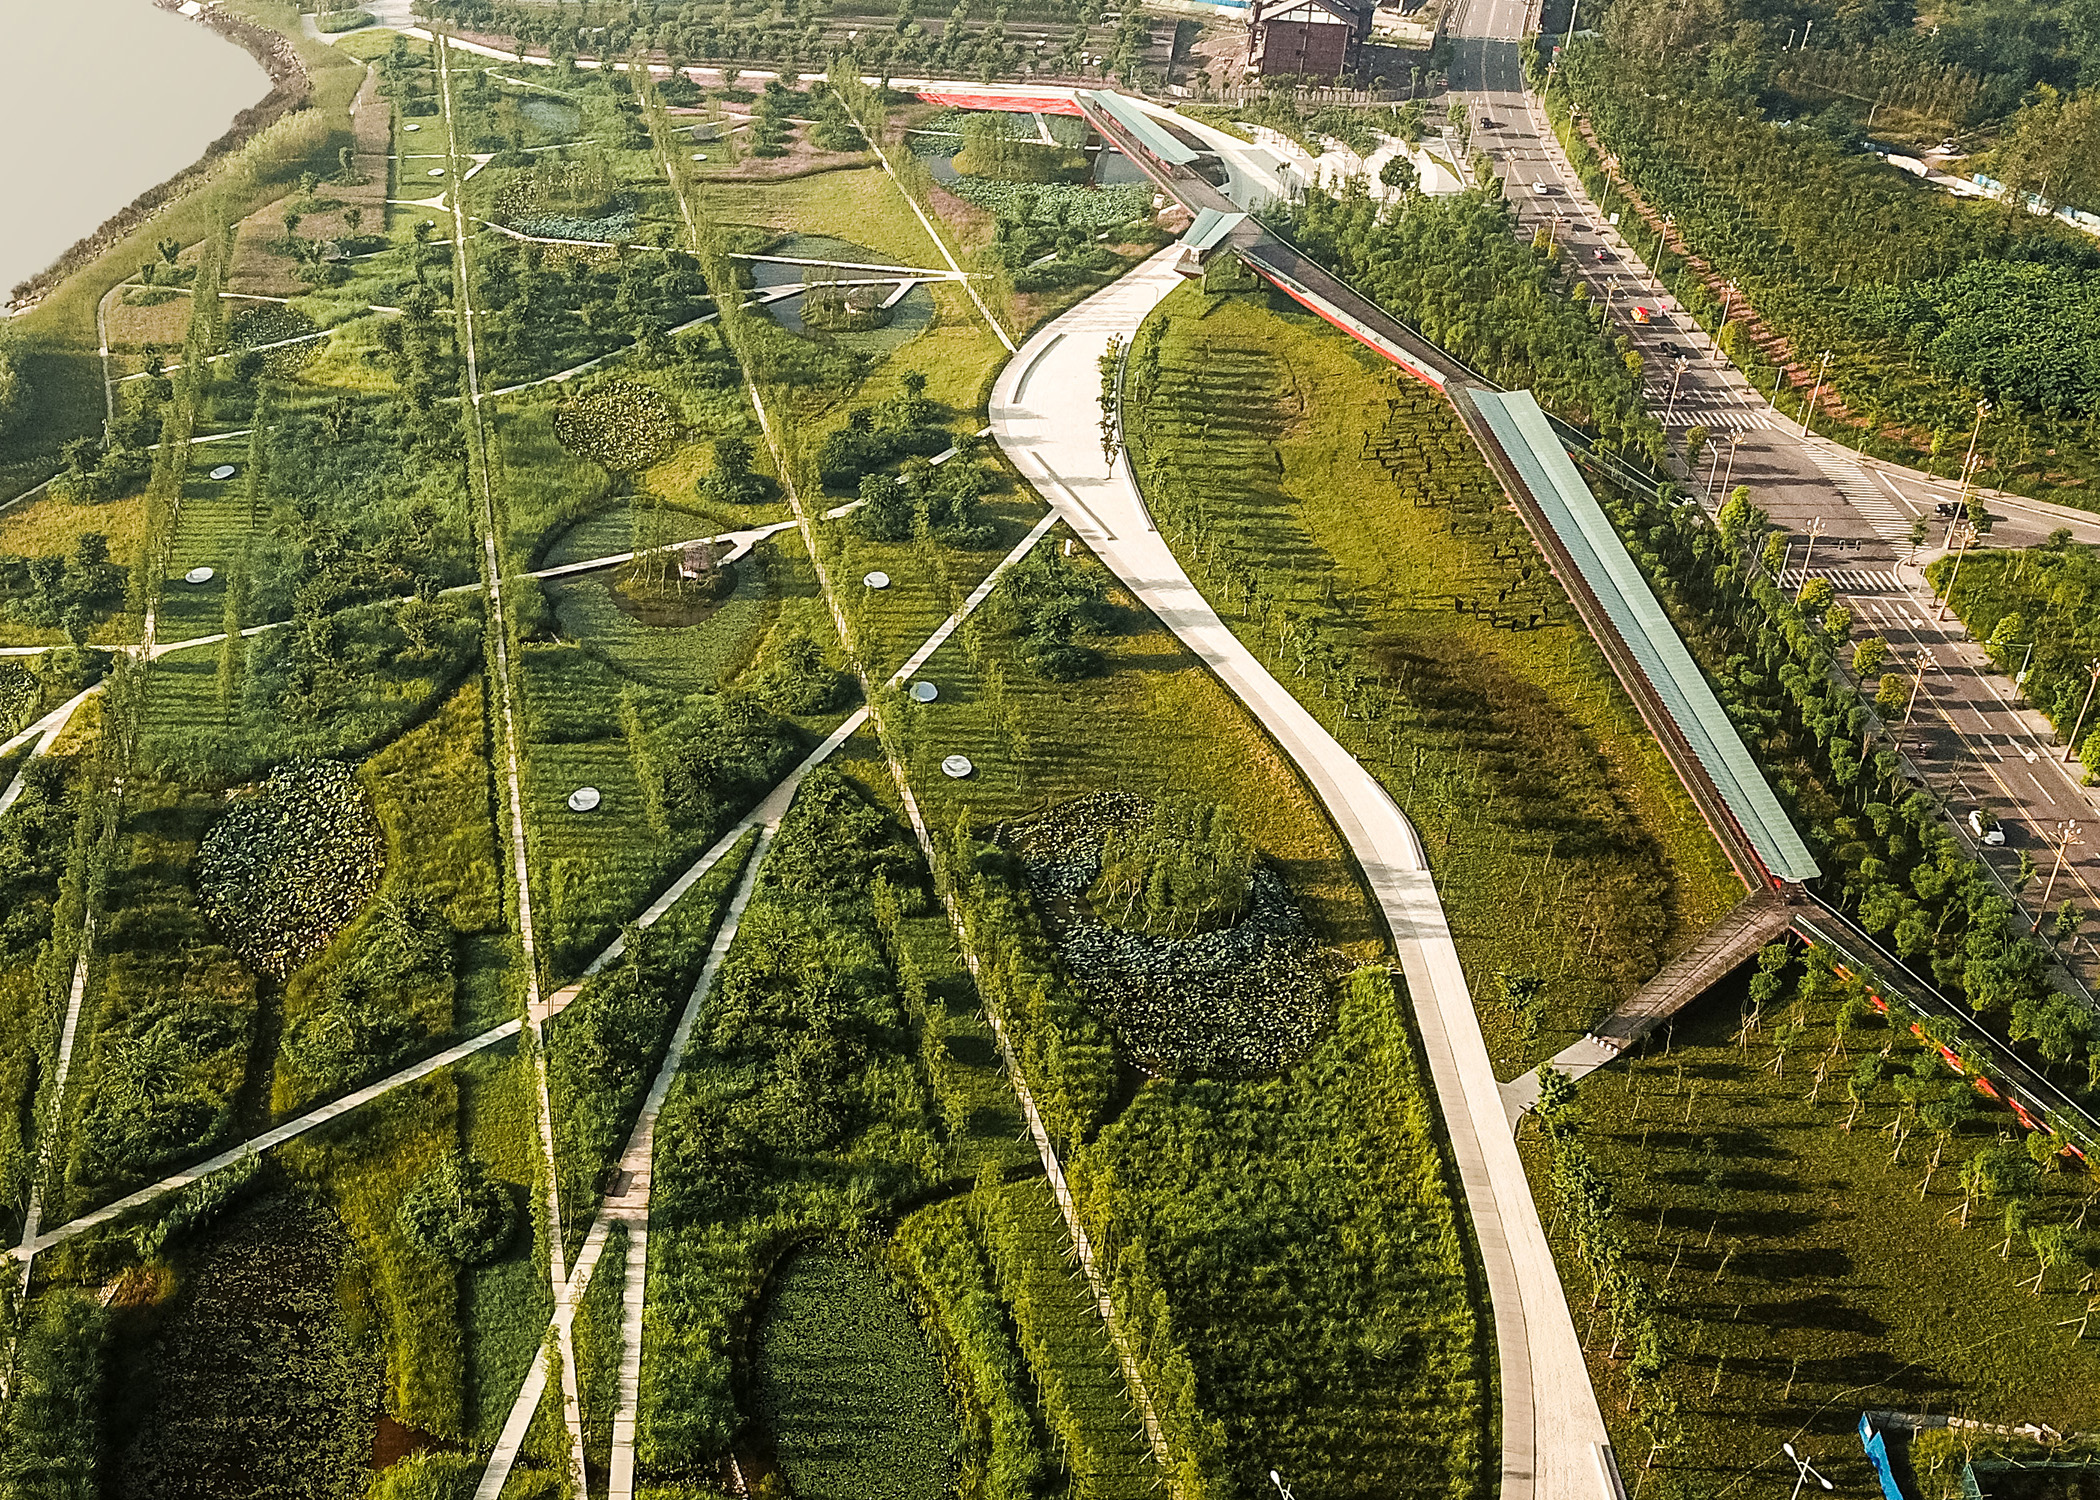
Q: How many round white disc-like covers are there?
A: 9